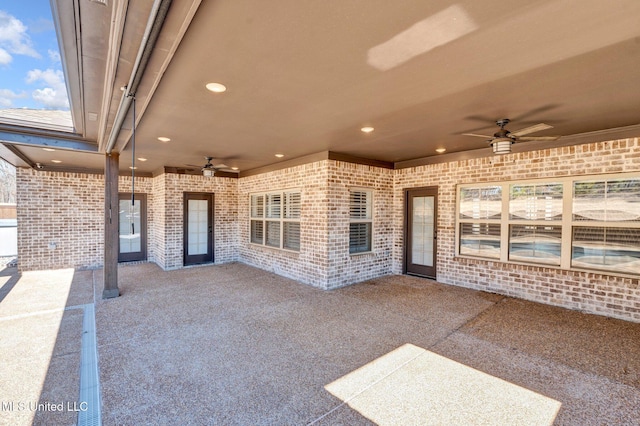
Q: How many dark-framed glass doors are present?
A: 3